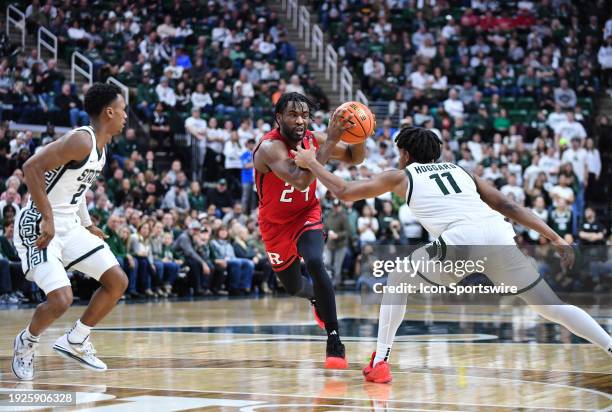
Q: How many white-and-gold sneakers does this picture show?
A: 2